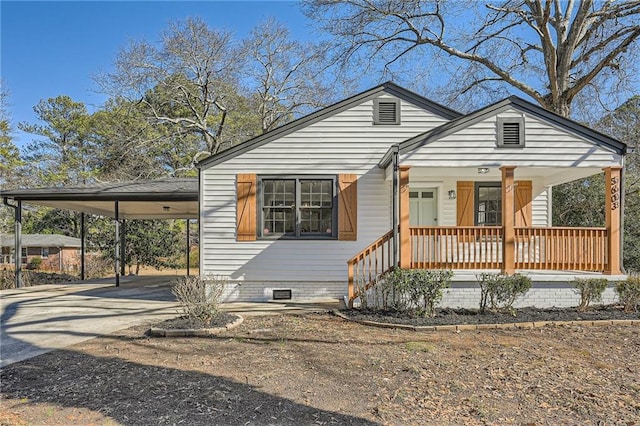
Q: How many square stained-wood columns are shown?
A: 3